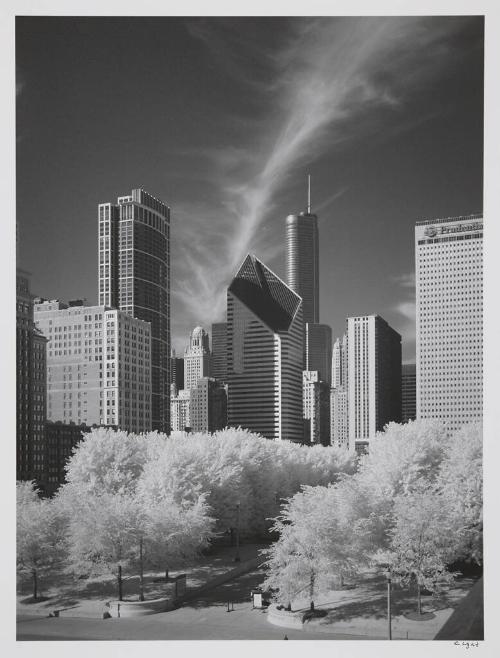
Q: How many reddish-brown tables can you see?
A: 0